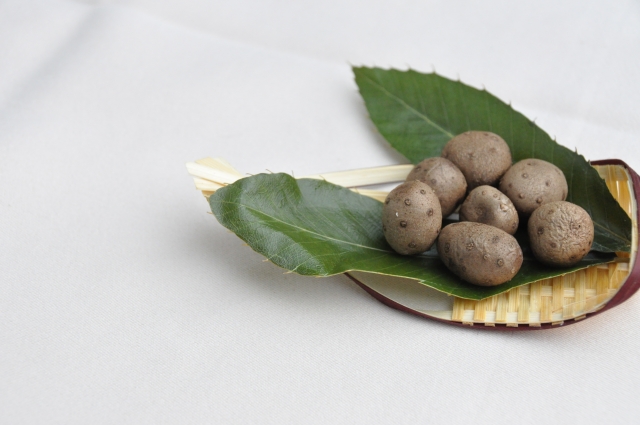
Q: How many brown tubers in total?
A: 7